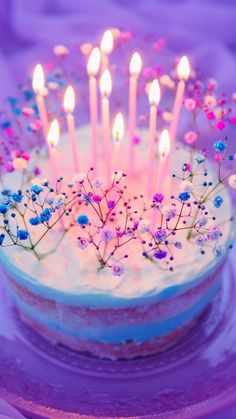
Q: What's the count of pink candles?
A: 11